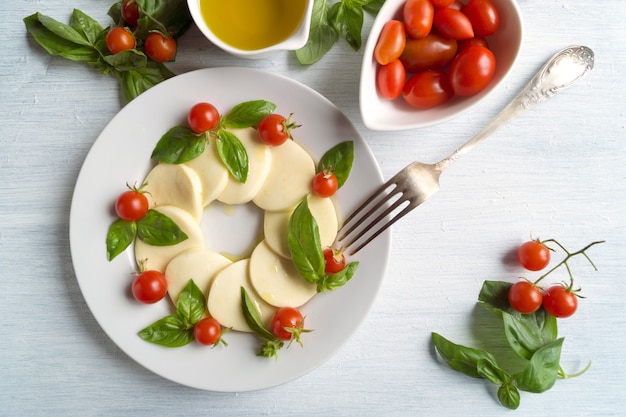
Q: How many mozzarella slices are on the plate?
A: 9